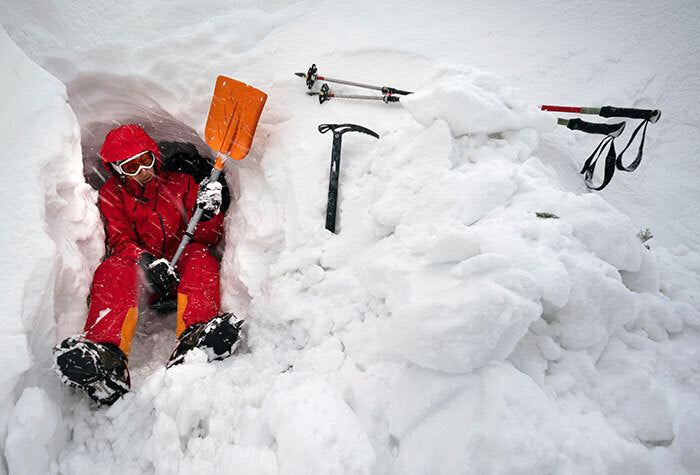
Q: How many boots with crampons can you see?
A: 2